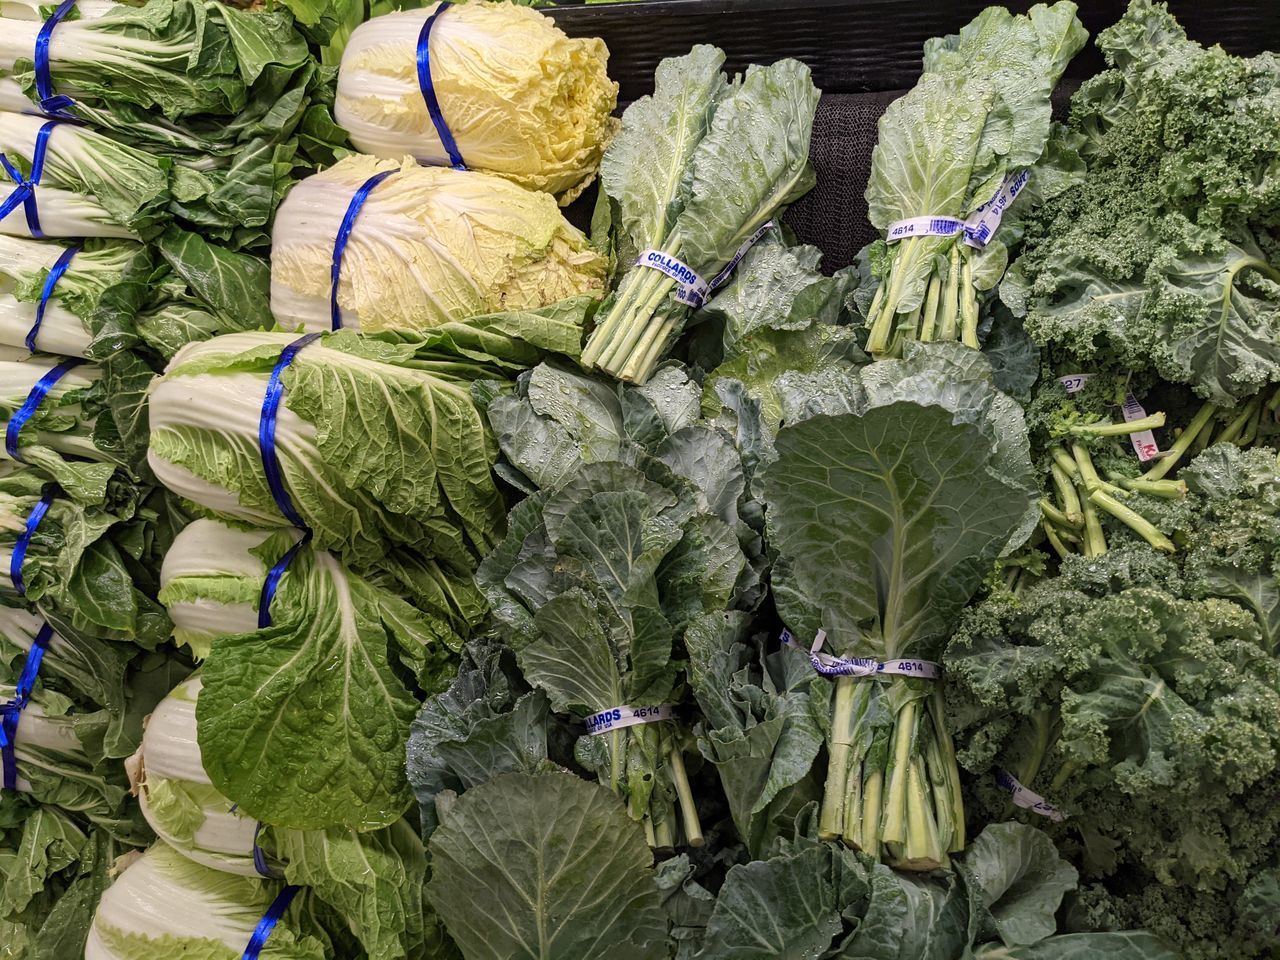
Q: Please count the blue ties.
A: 12